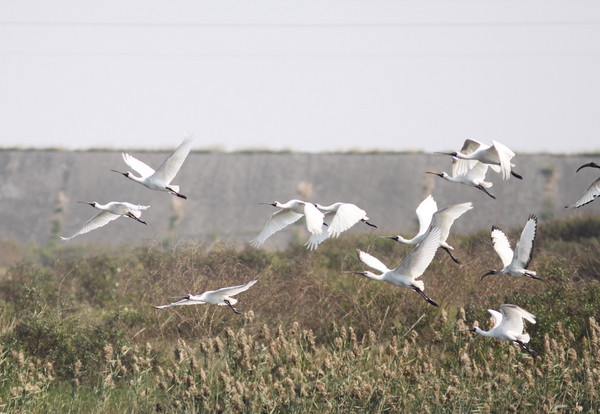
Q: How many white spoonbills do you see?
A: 10